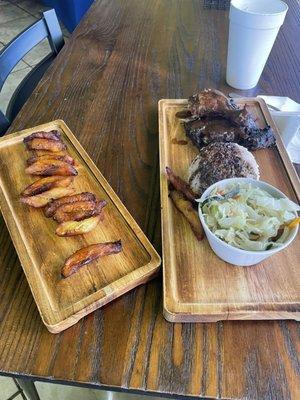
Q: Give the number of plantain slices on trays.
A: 12